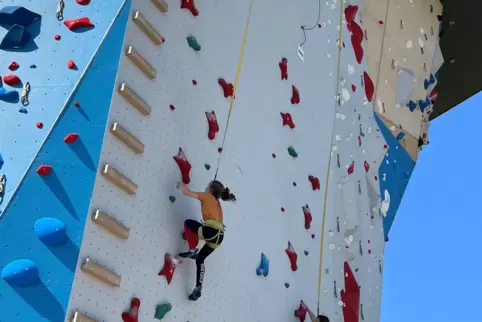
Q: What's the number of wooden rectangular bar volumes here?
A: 9